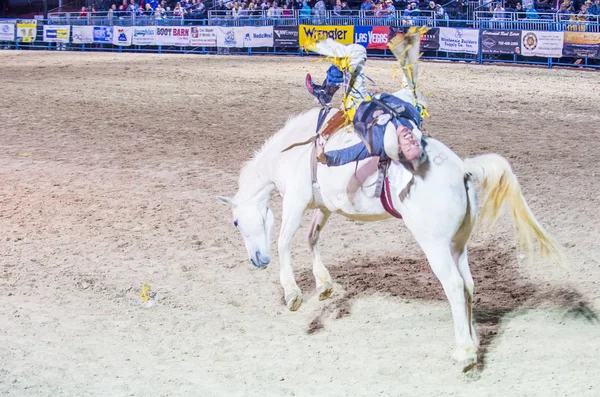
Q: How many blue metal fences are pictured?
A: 1